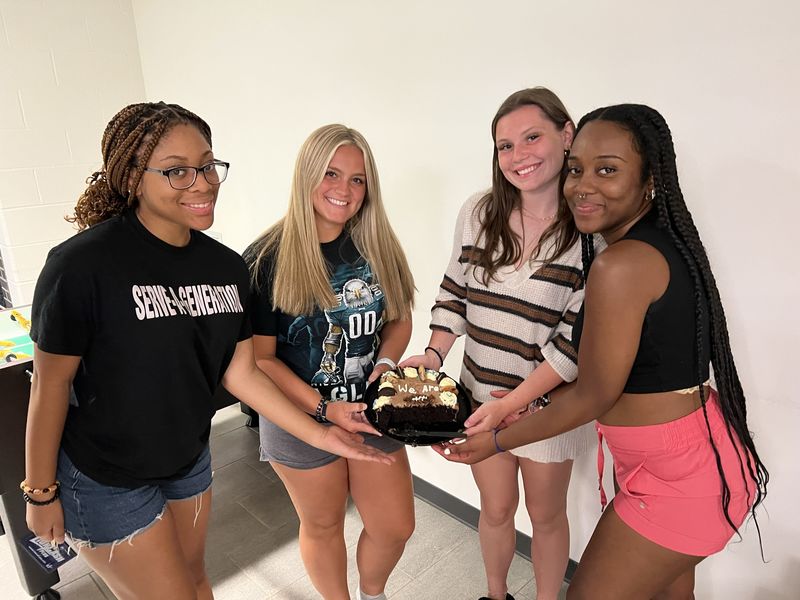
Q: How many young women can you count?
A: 4